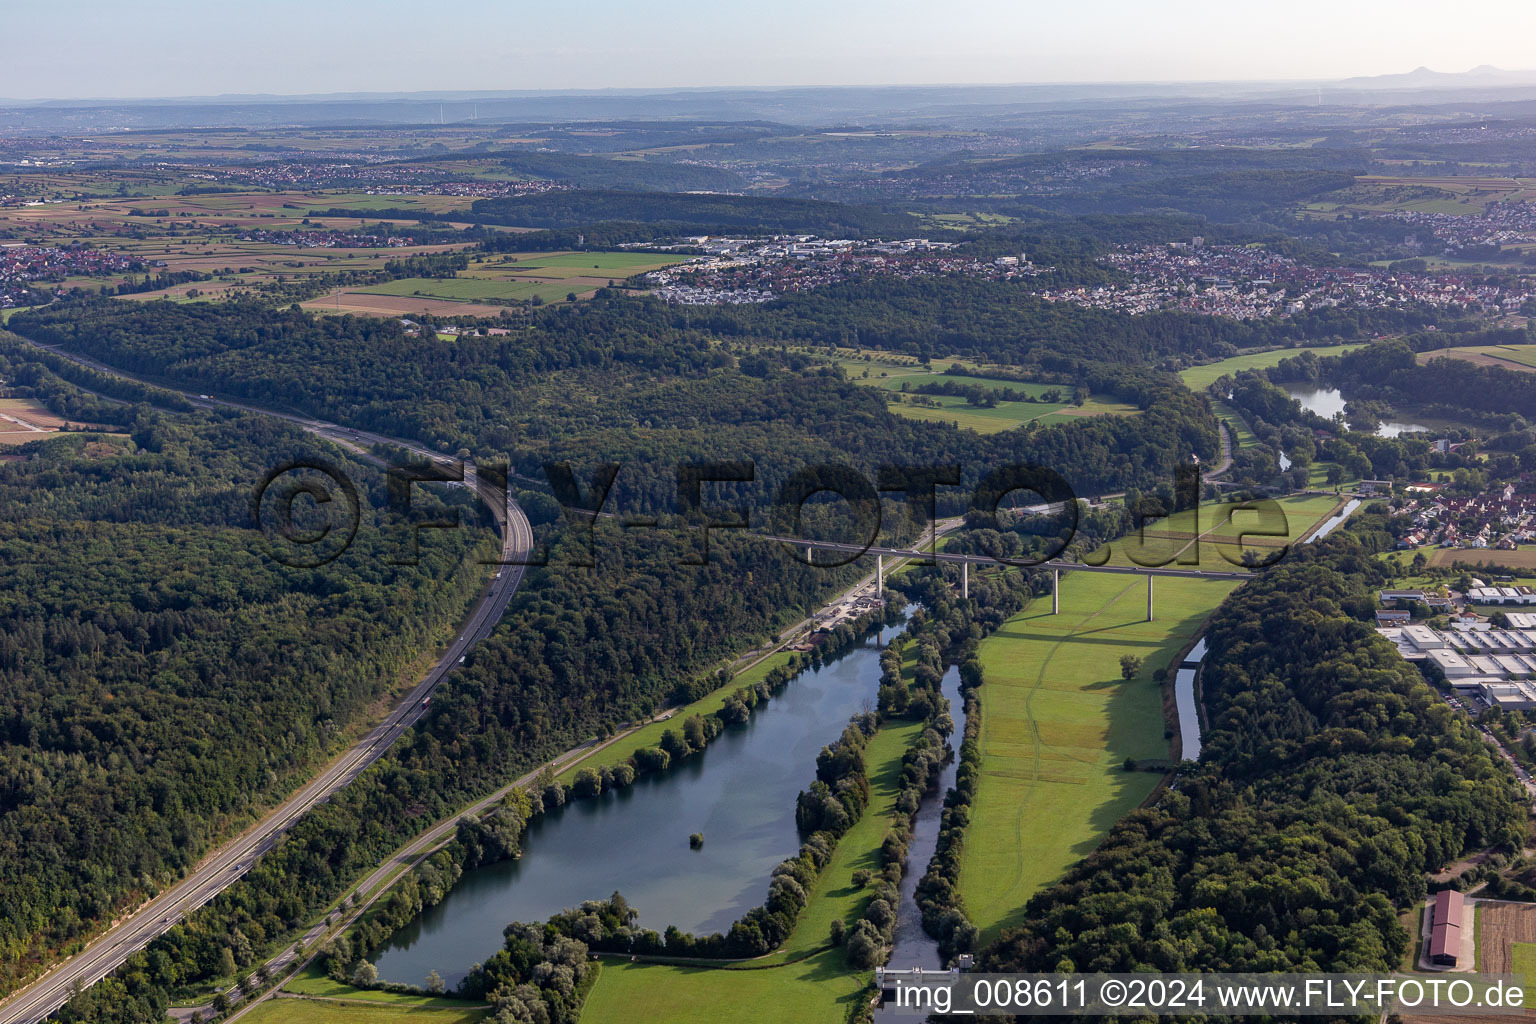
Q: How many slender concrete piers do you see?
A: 5